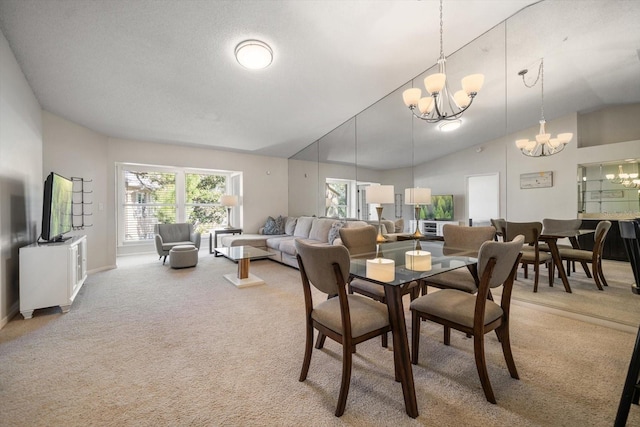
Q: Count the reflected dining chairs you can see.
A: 4